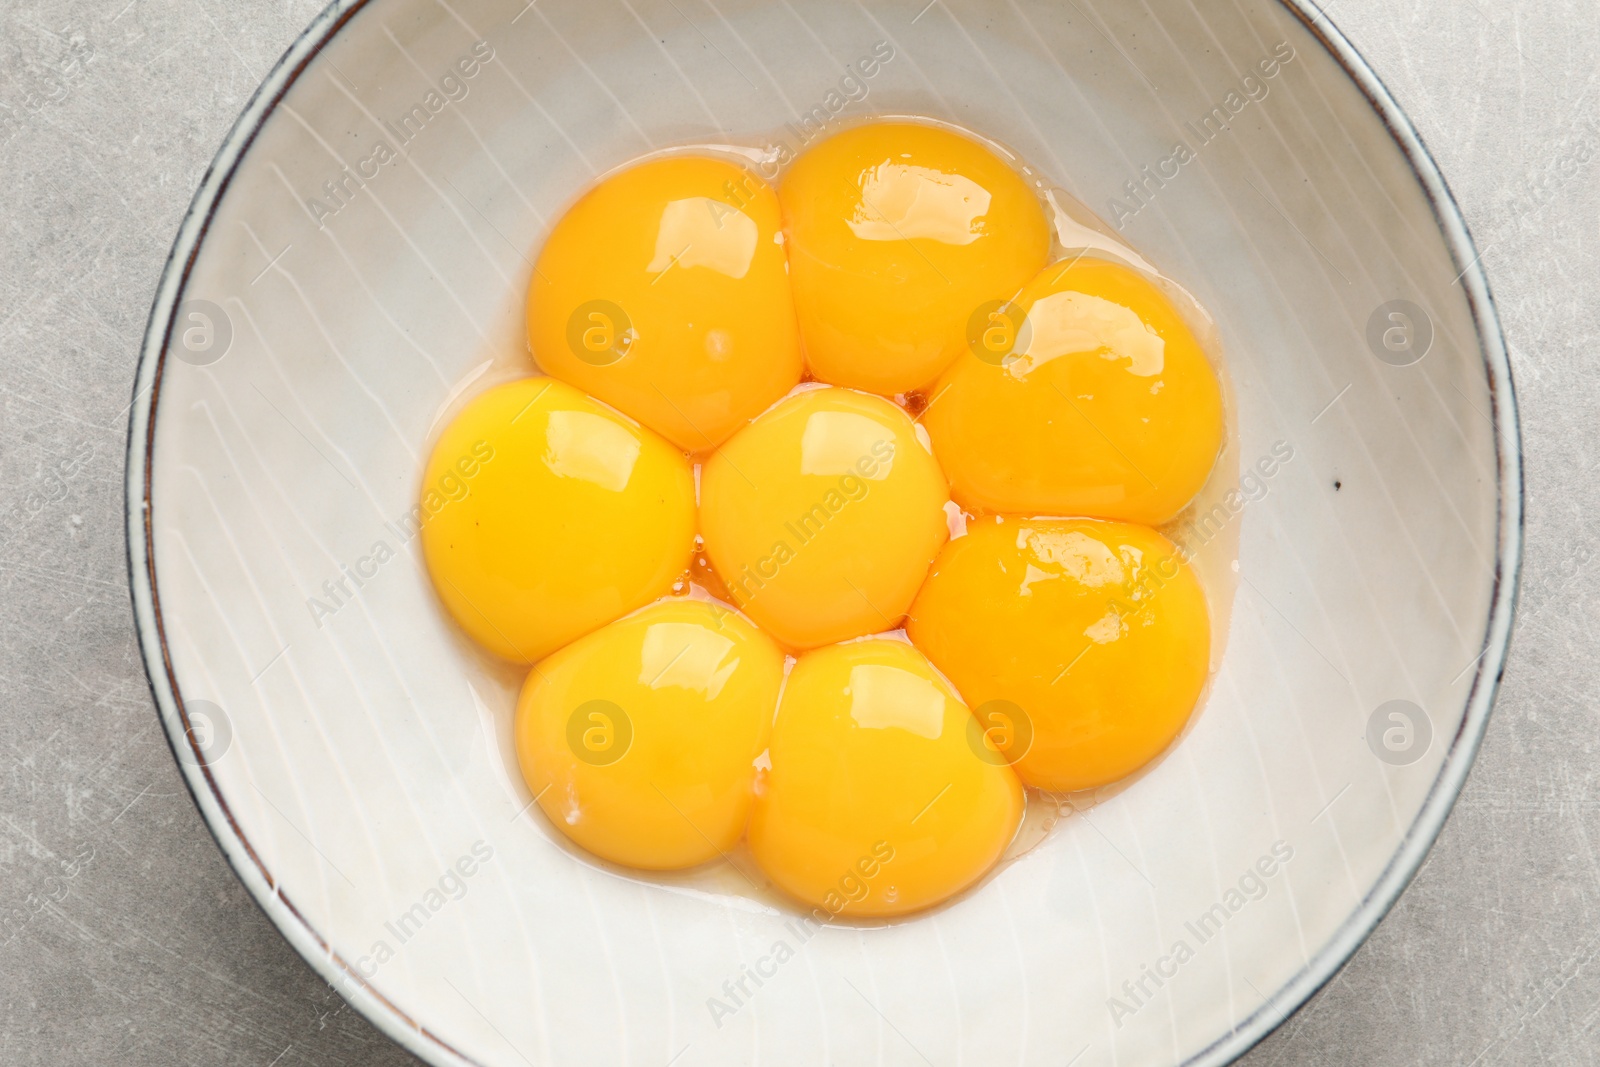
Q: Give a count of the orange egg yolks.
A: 8